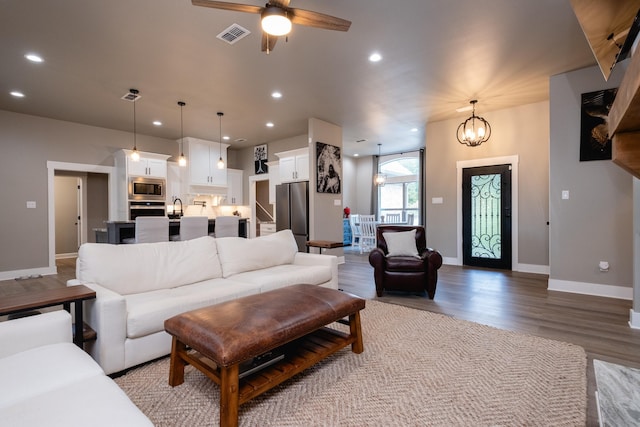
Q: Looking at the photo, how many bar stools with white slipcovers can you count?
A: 3